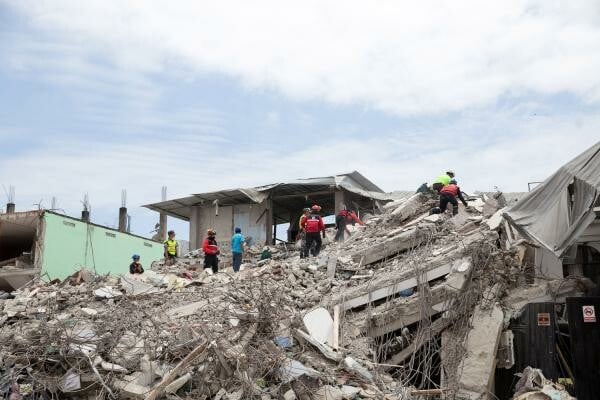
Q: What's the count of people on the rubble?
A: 9